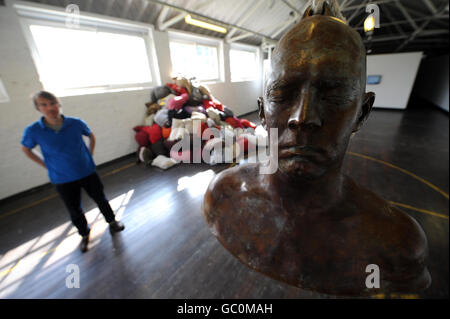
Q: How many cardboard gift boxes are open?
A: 0